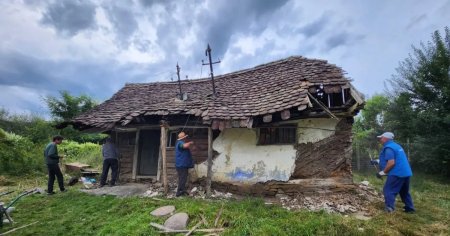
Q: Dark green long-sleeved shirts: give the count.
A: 1